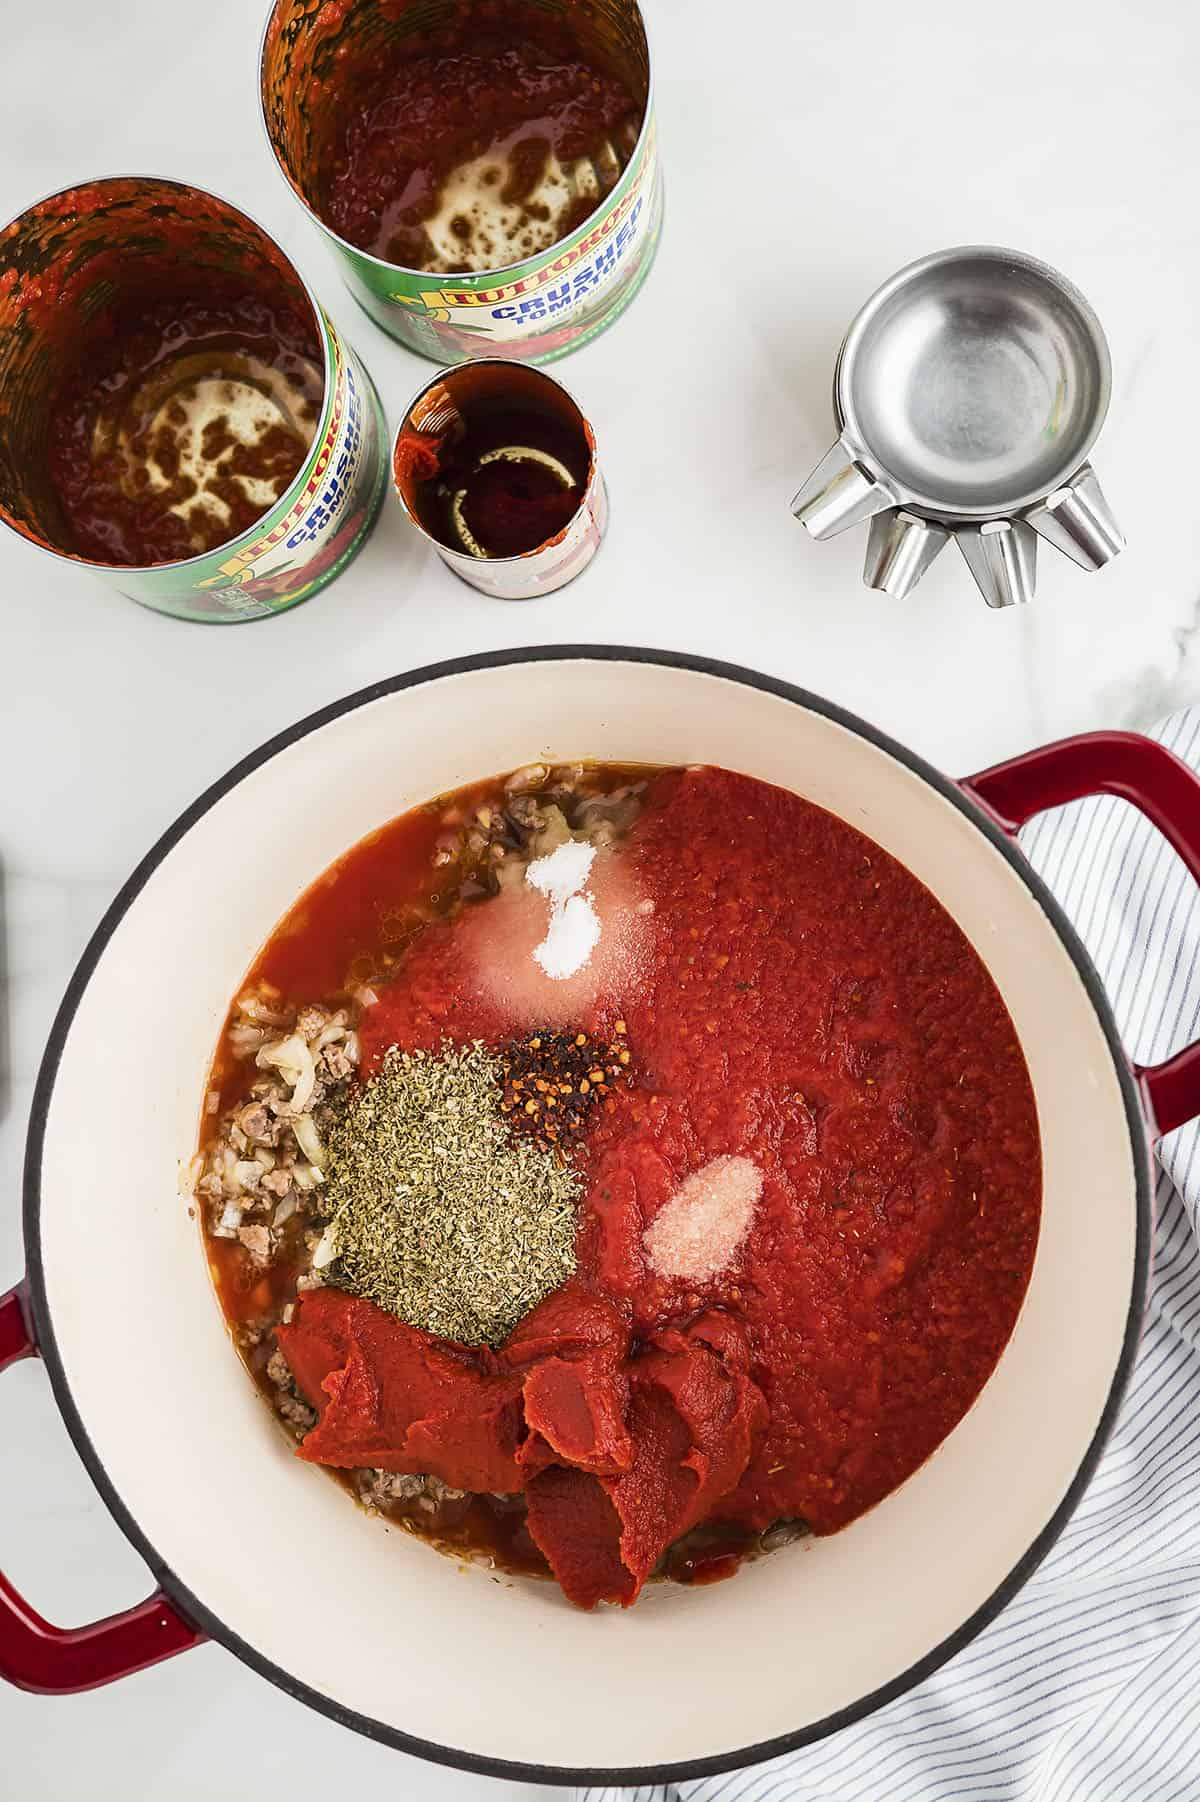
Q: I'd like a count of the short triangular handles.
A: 4